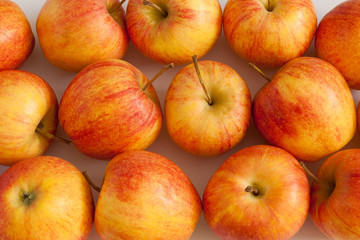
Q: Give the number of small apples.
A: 13